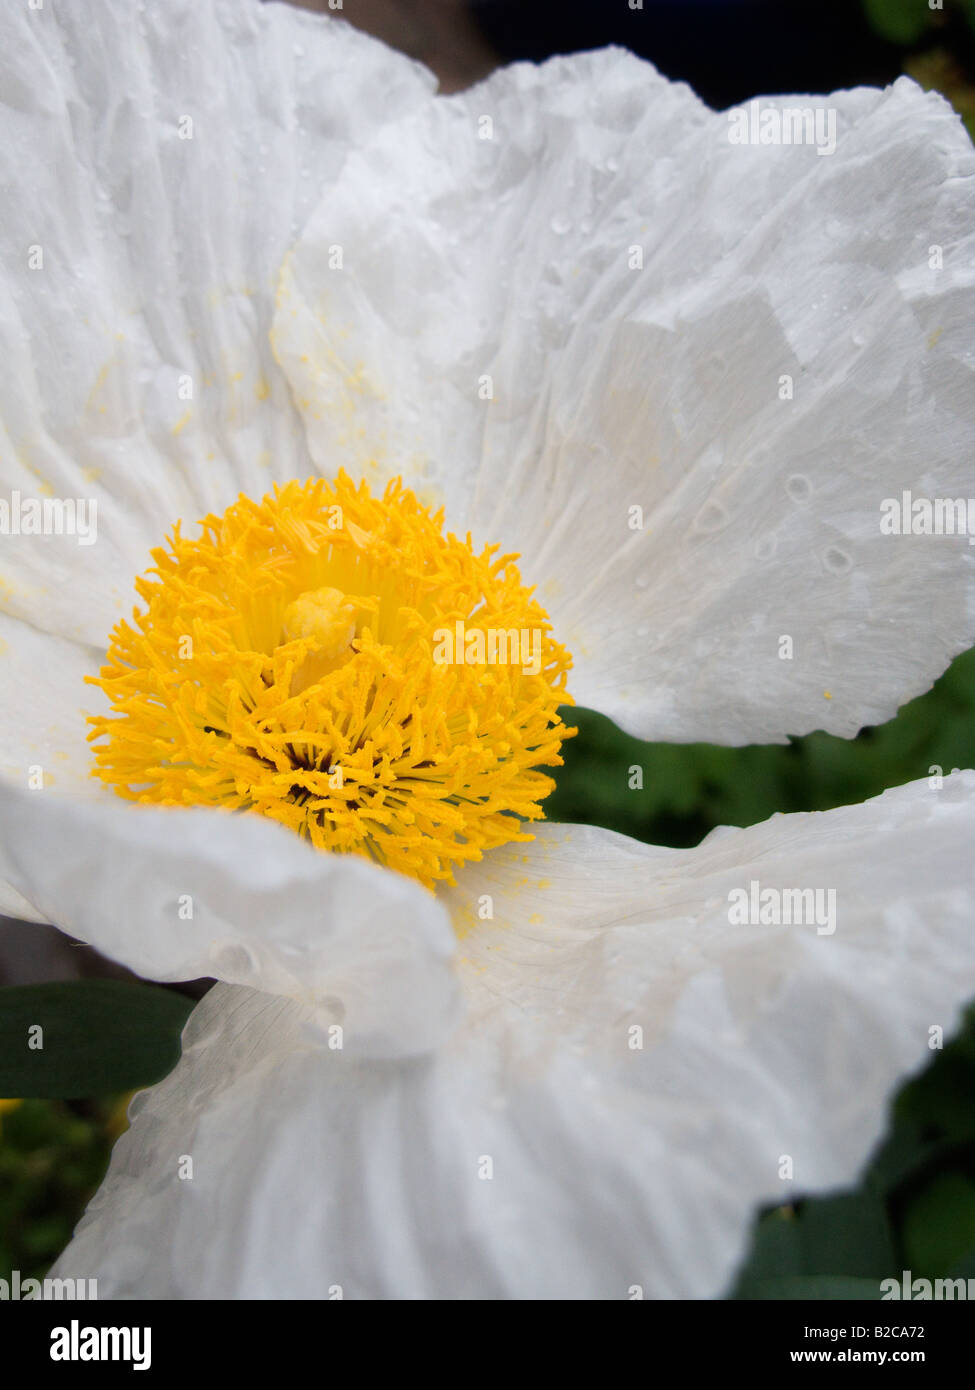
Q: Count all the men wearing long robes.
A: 0